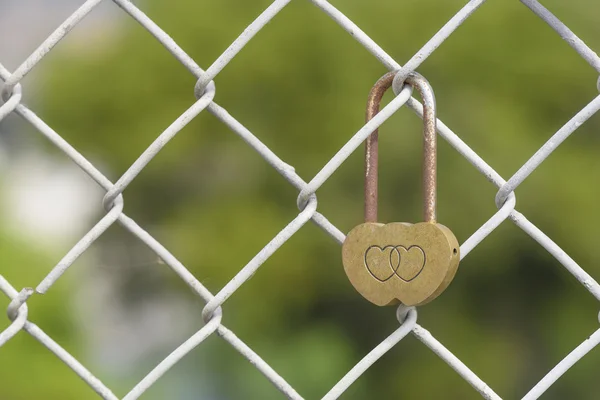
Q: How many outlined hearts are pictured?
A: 2